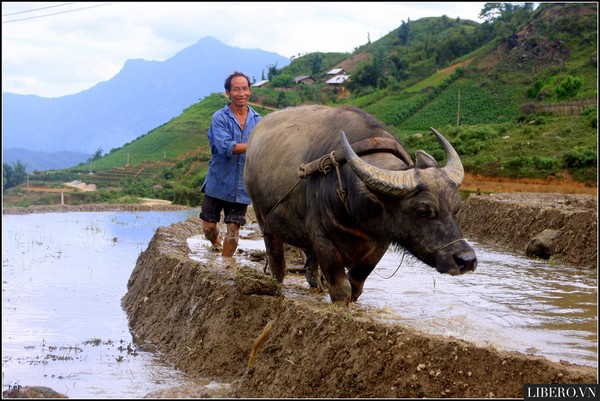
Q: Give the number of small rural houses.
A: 4